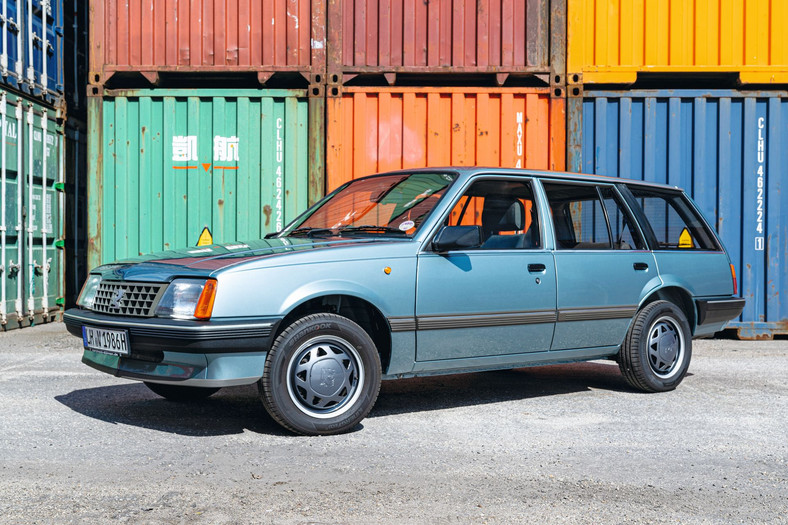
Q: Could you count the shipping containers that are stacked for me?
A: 8